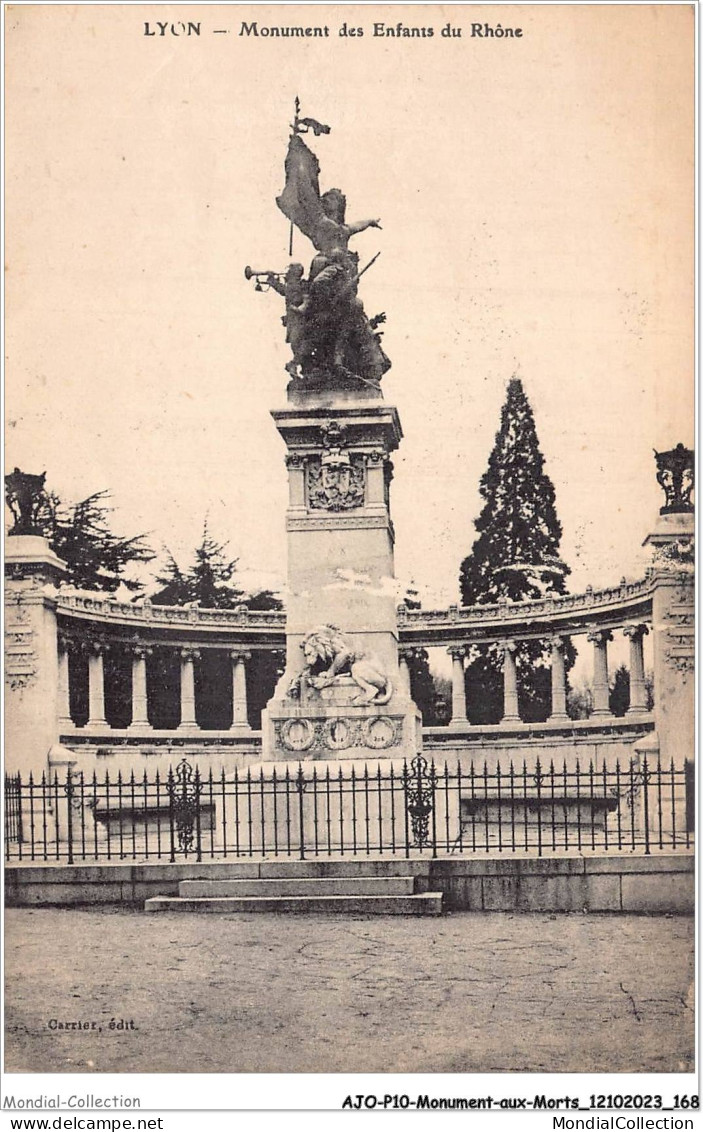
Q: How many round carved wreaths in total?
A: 3